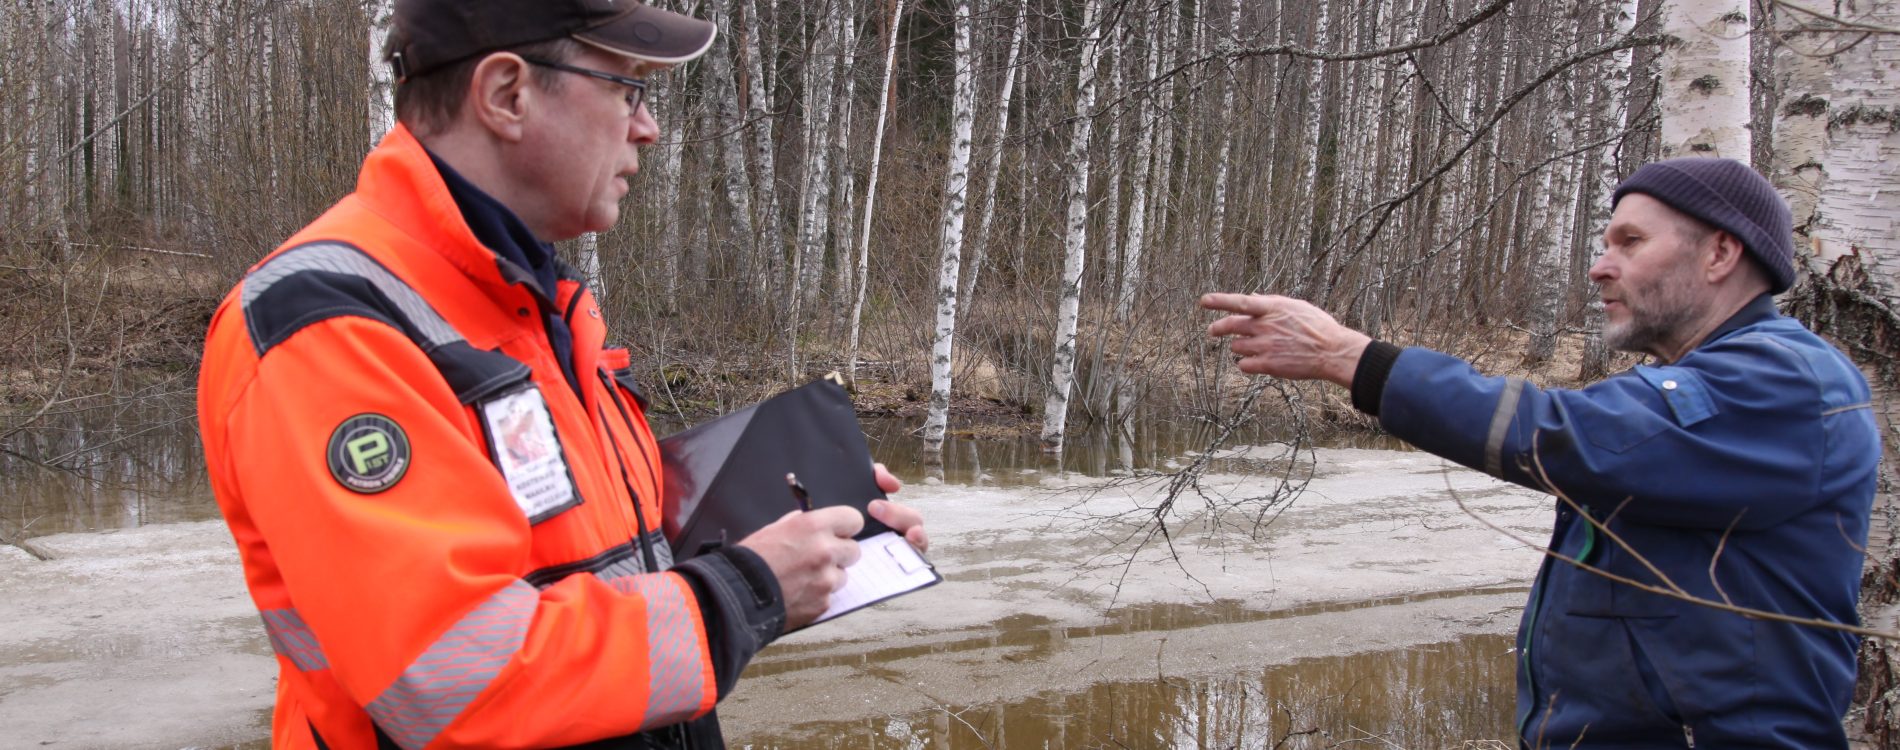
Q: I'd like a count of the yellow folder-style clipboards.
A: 0